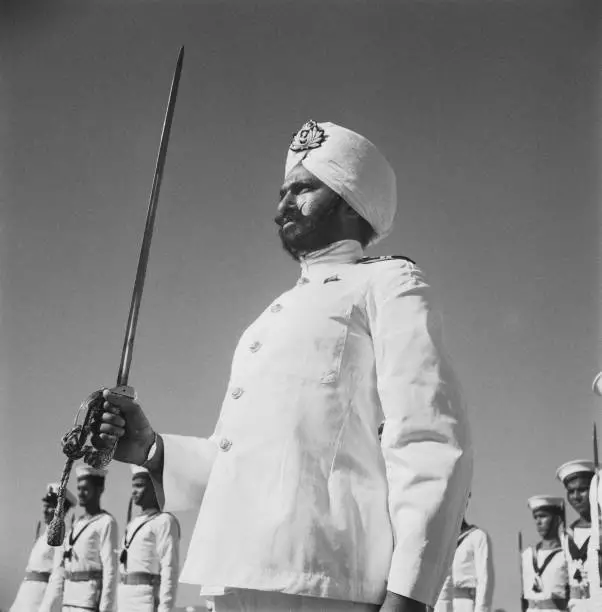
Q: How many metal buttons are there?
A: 5